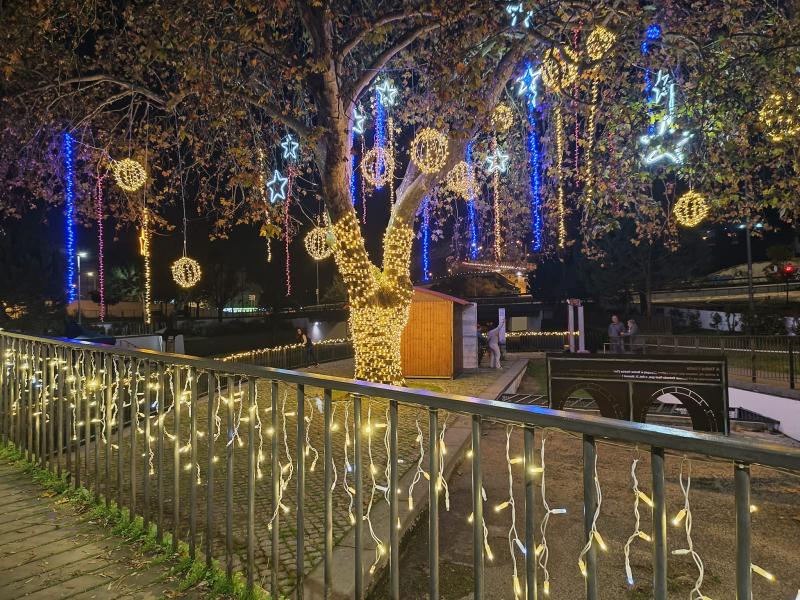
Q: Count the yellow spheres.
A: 11